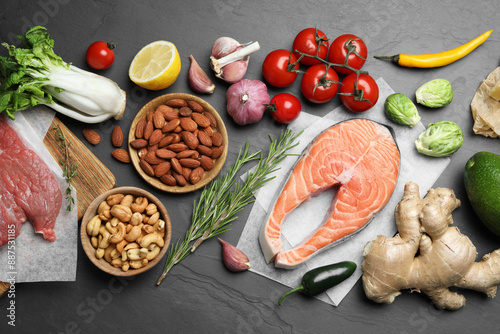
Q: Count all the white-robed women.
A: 0